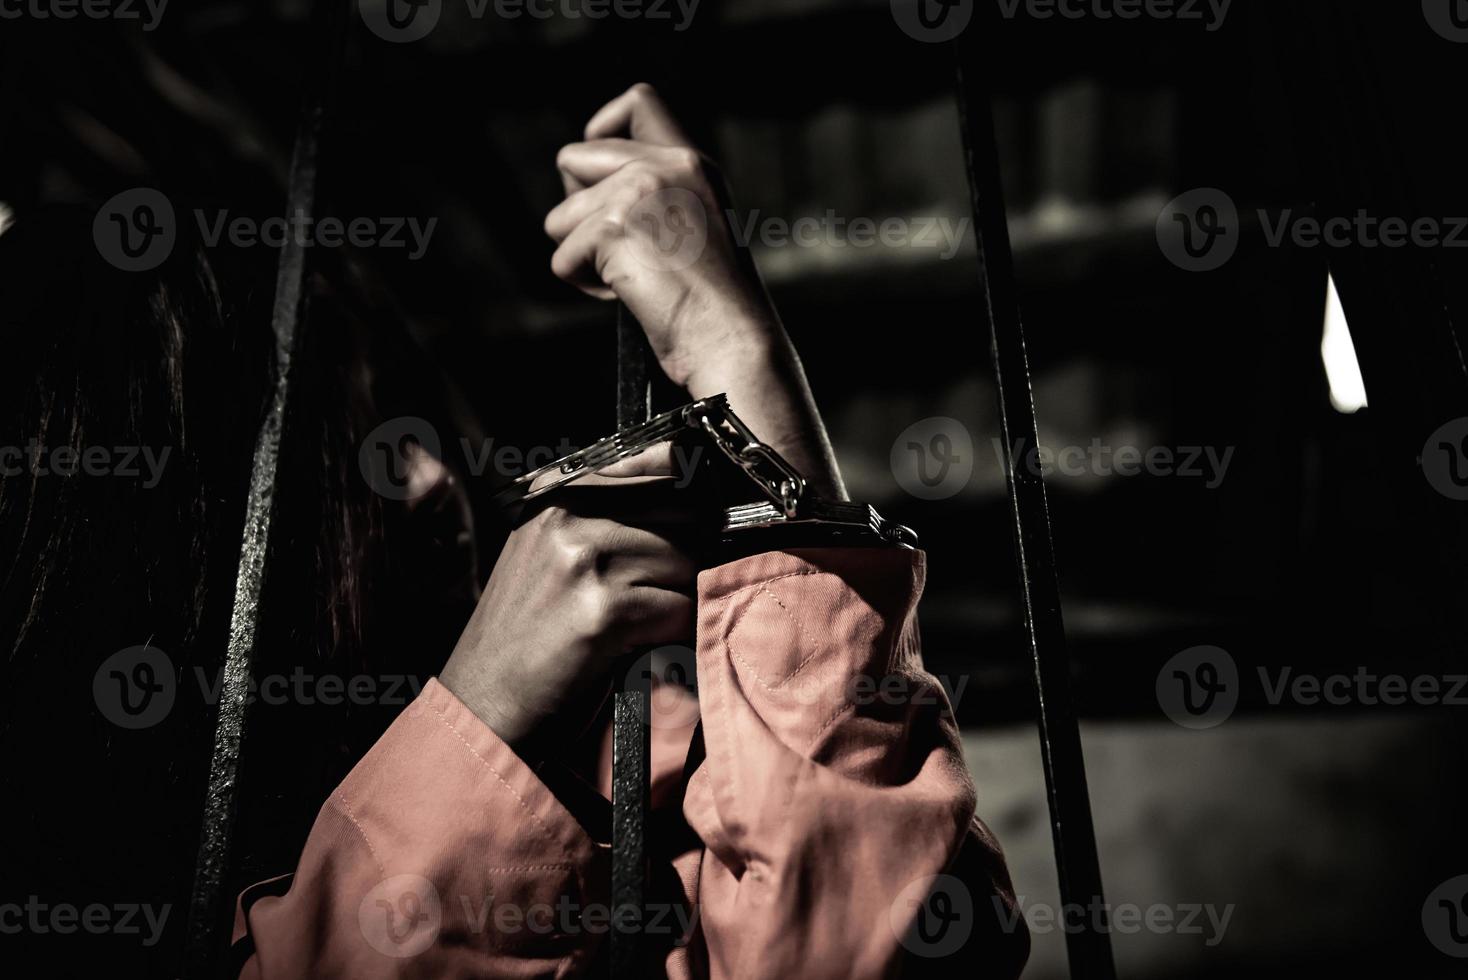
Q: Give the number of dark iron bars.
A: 3